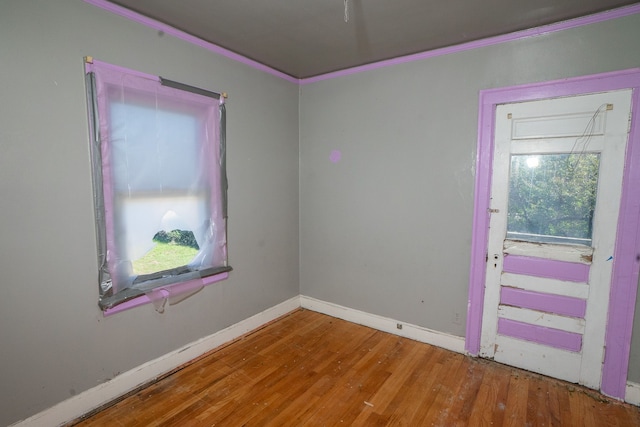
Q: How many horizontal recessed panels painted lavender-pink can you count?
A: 3